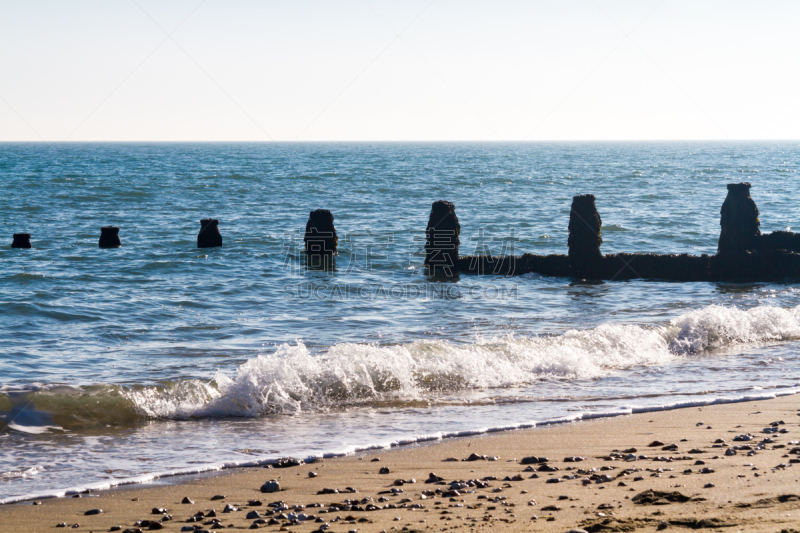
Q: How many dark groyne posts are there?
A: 7